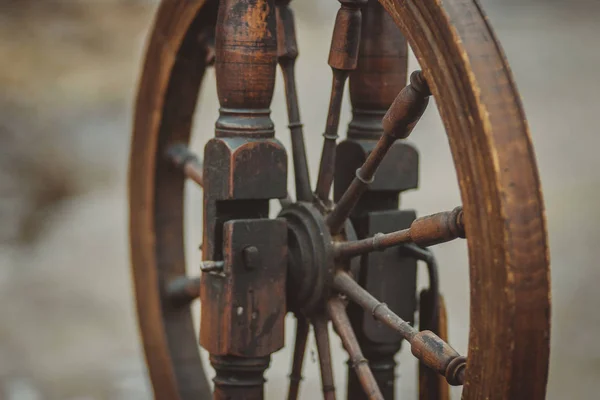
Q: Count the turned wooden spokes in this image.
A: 11